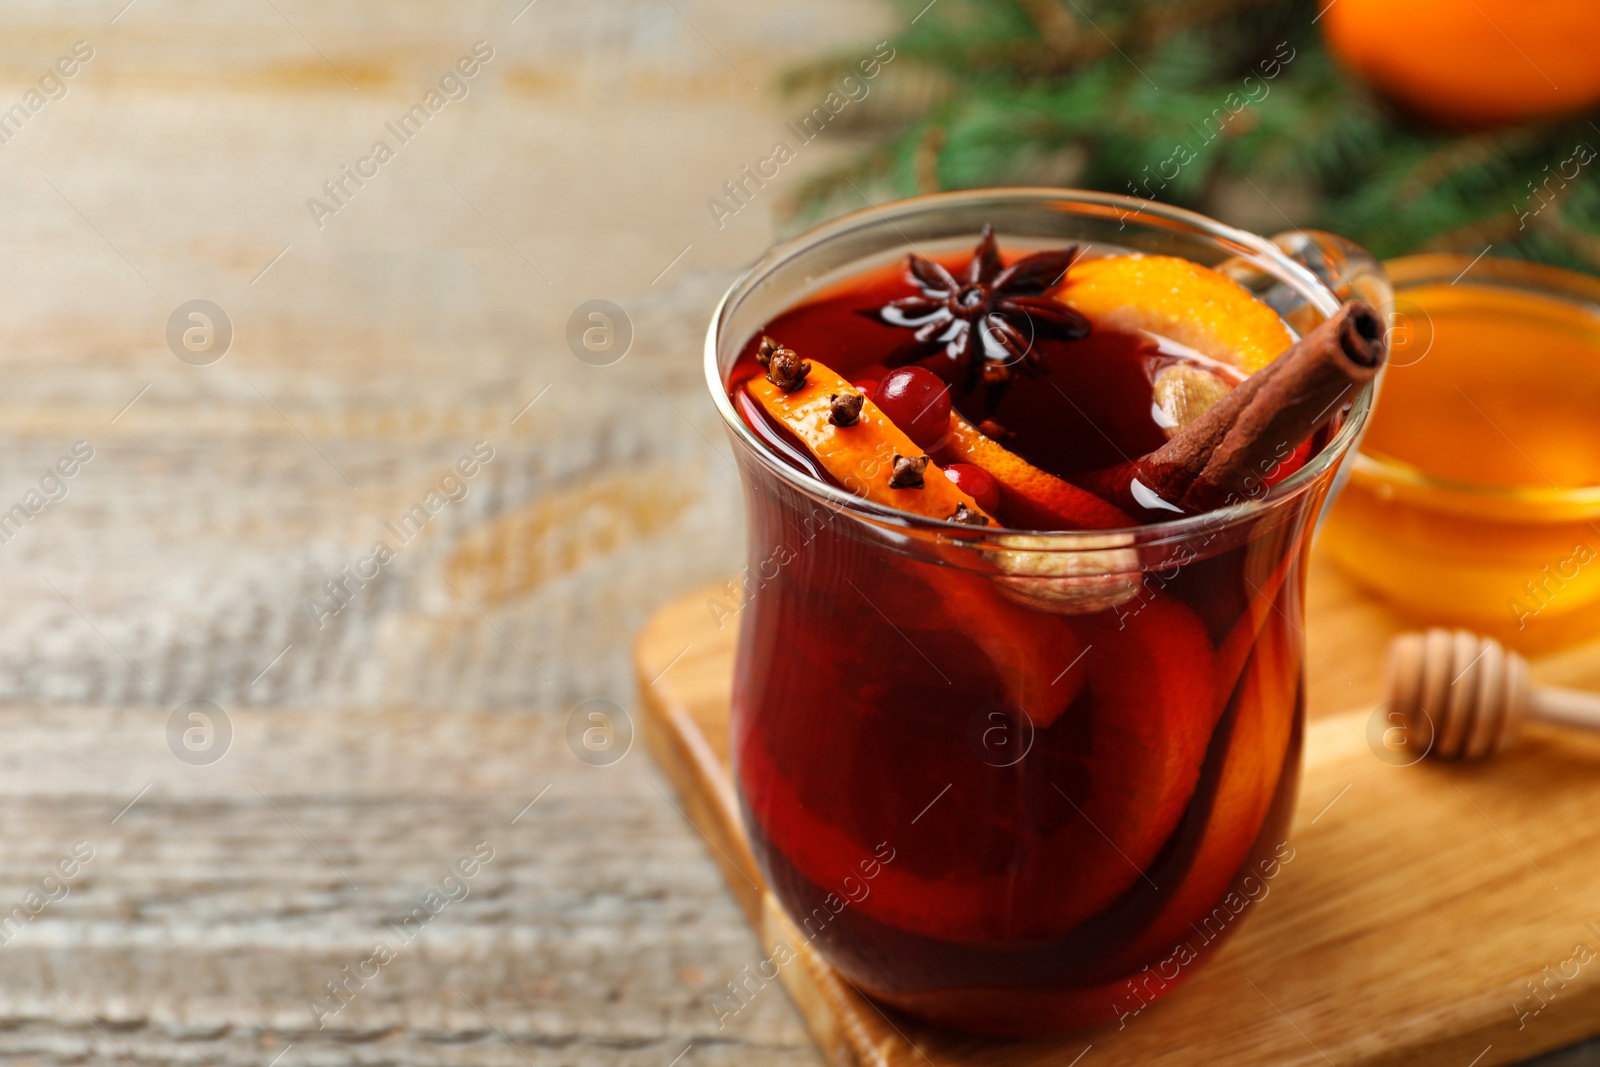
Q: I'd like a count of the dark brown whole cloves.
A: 5